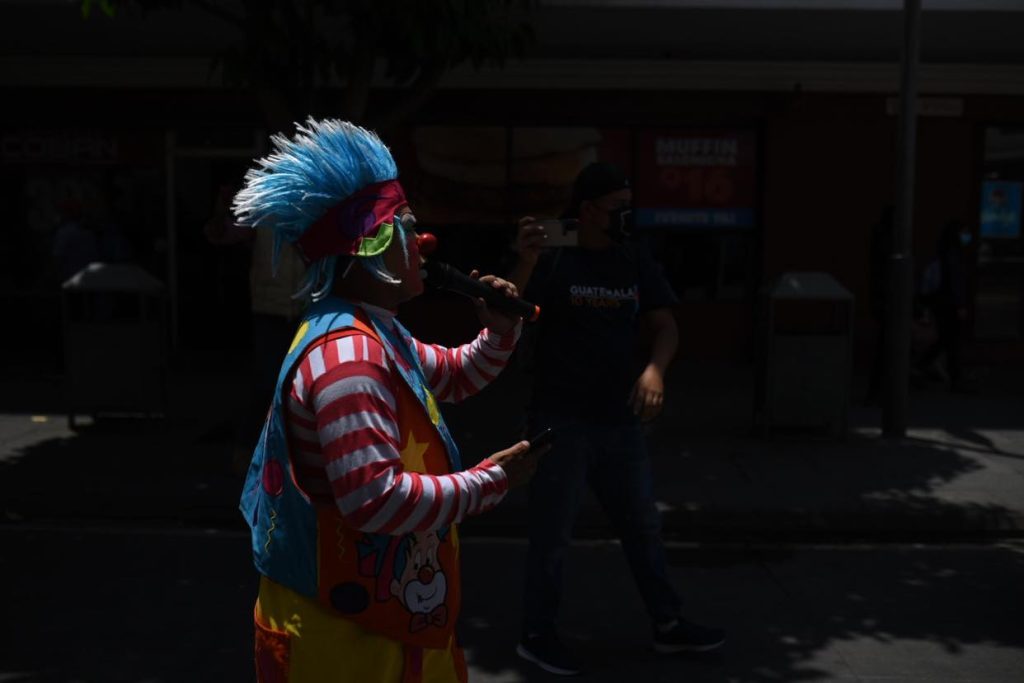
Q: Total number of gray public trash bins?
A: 2